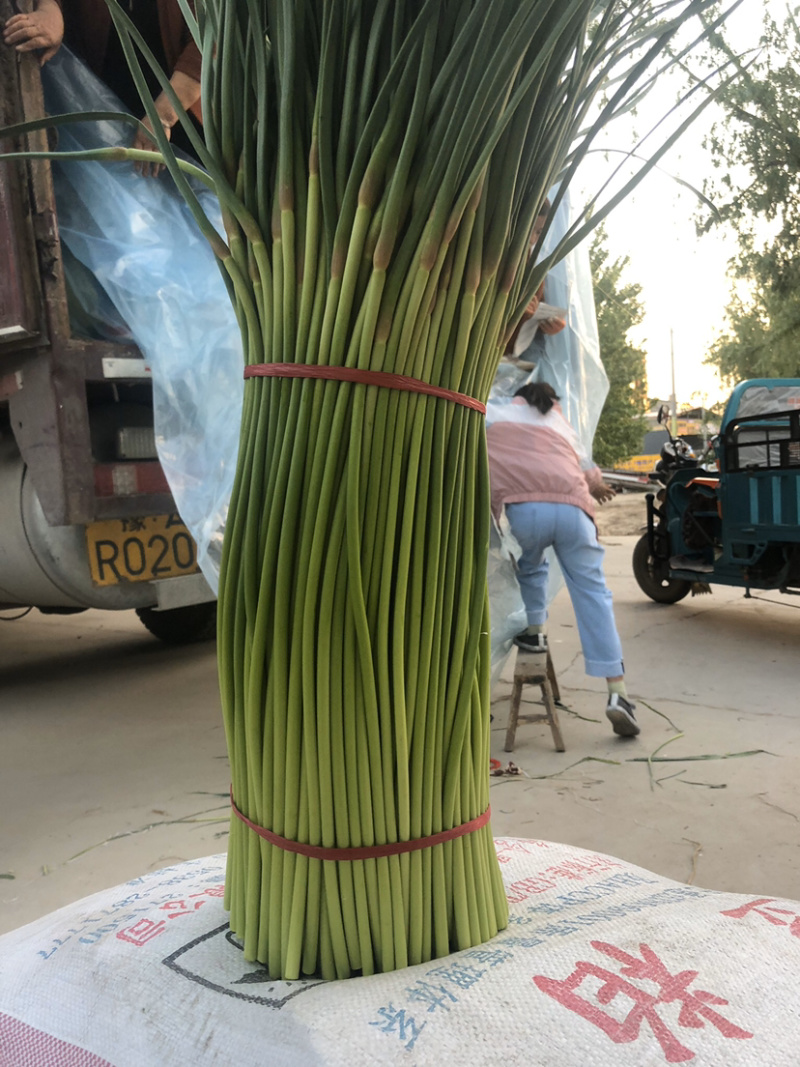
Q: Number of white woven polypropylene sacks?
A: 1